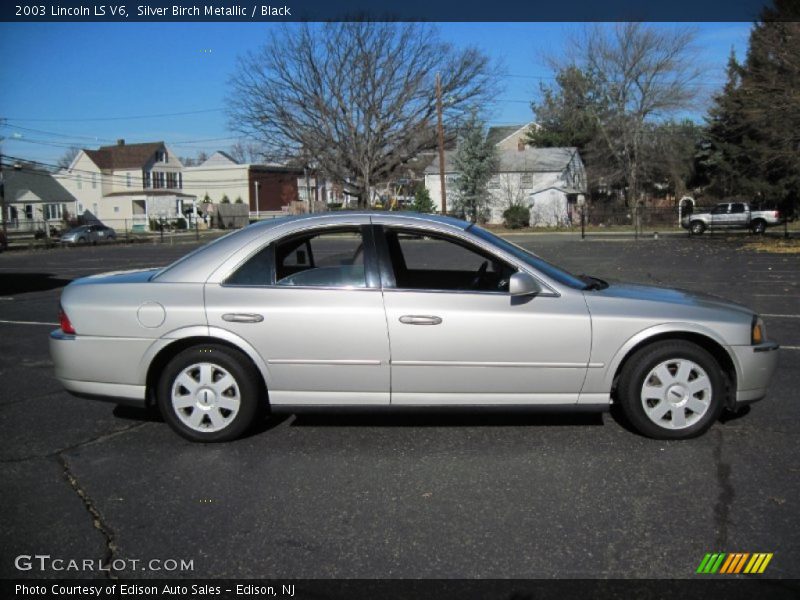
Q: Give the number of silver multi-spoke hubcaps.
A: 2